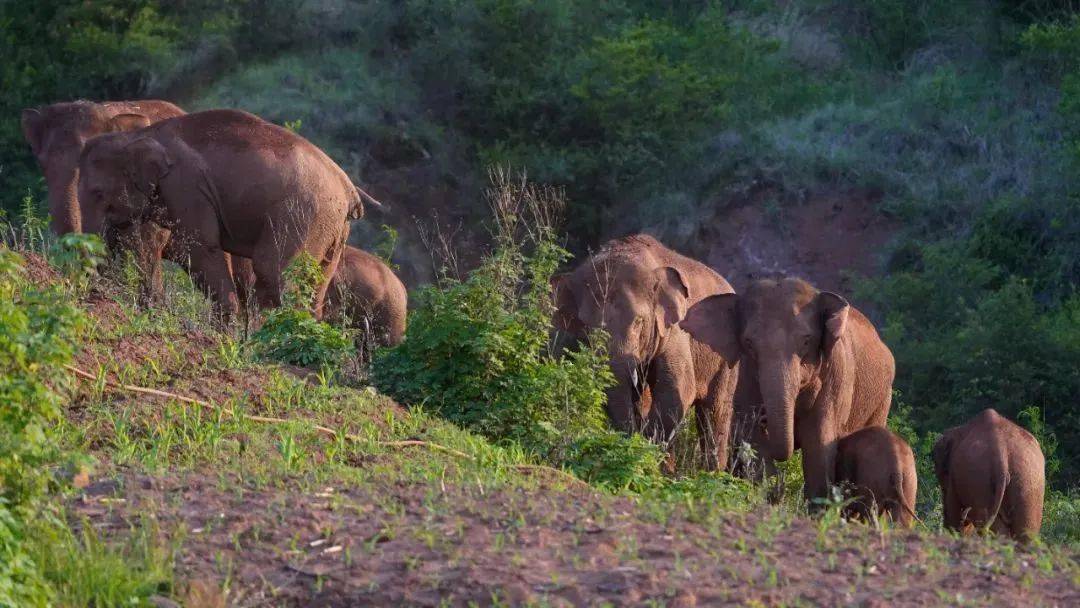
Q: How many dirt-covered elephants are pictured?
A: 7